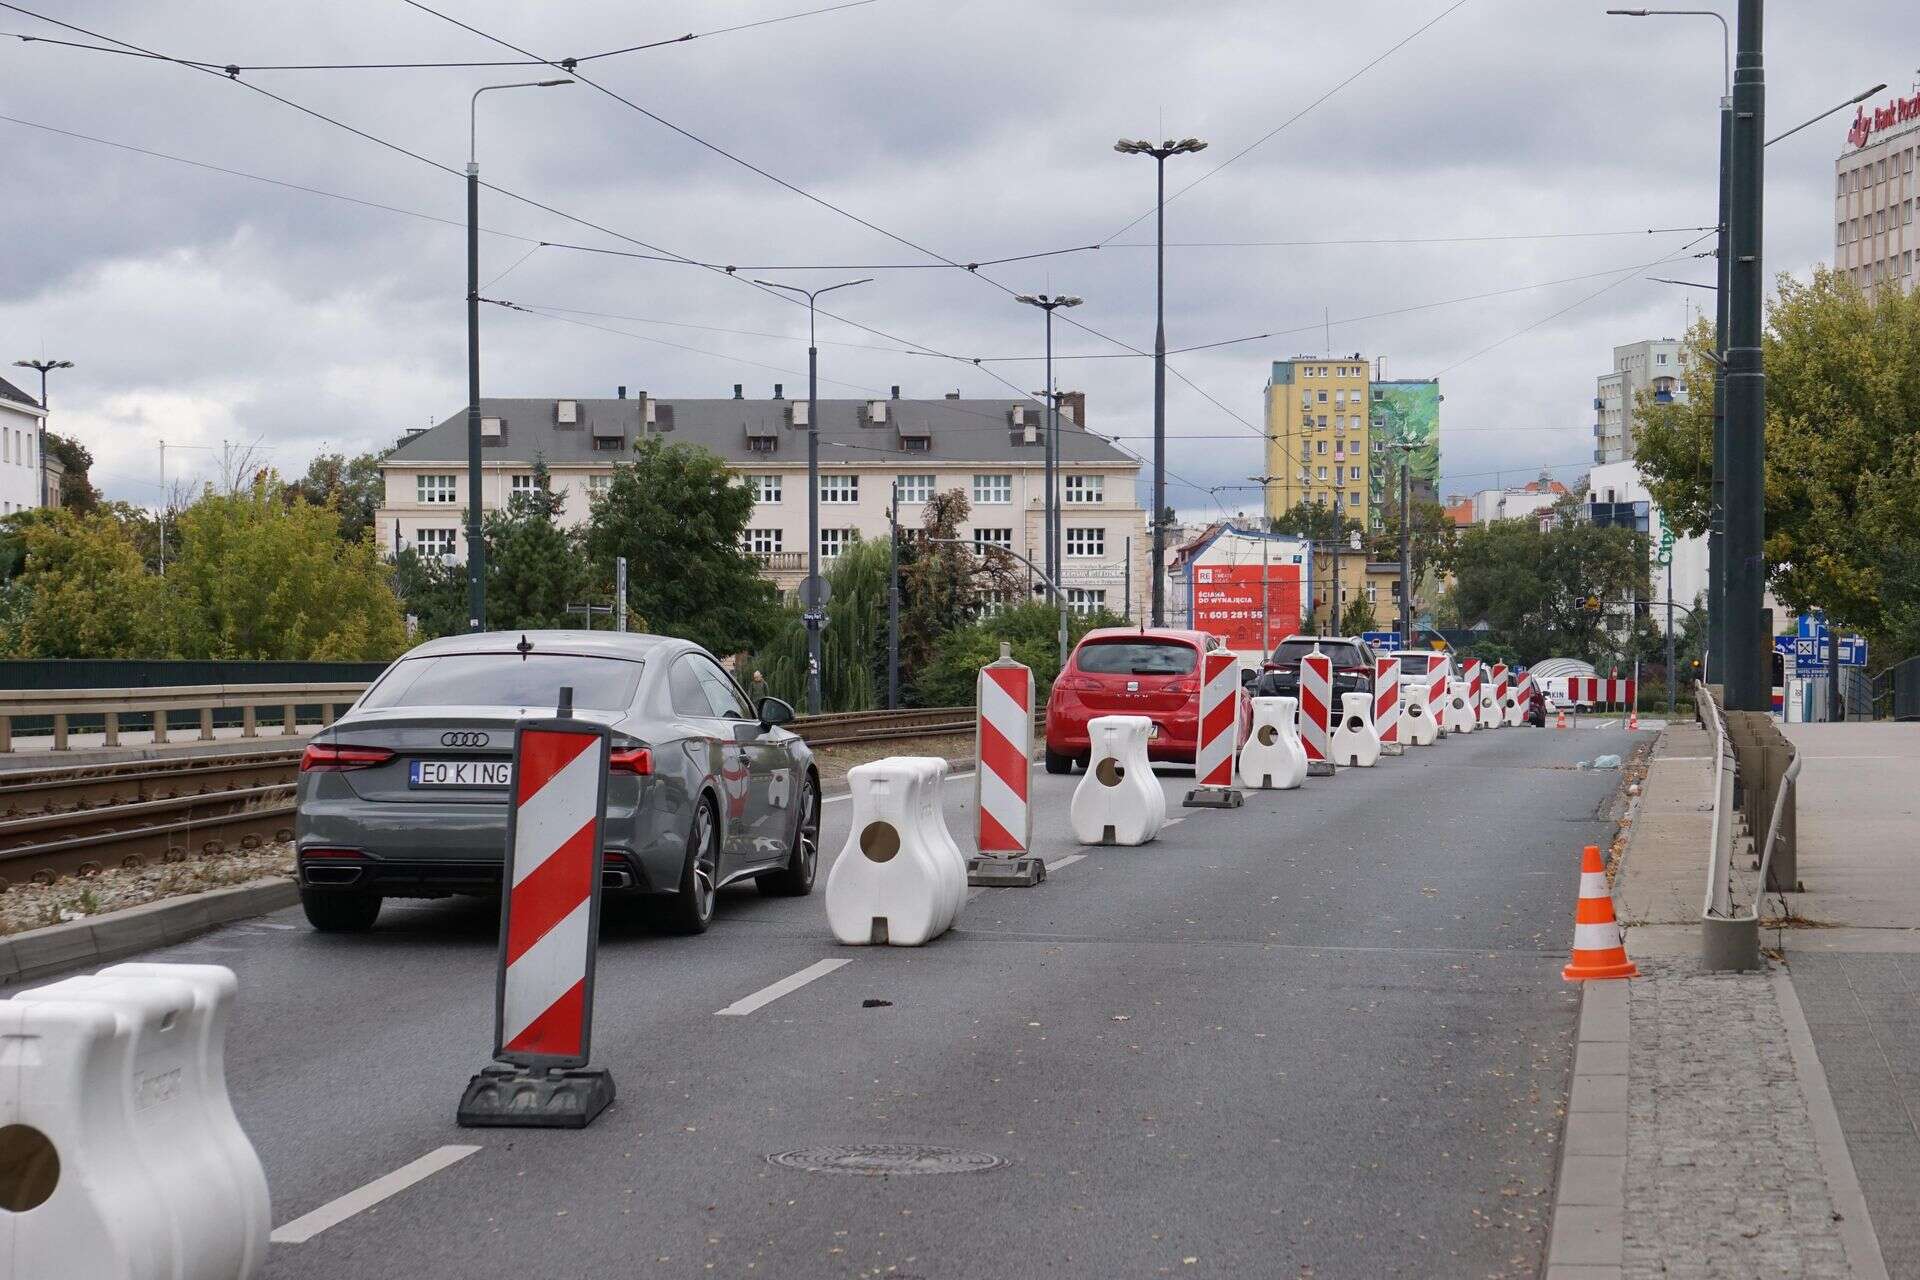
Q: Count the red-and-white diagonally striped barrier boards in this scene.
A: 9